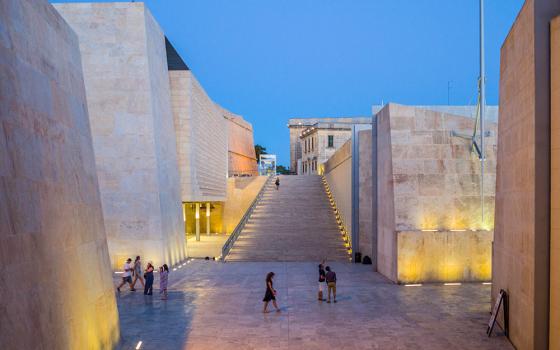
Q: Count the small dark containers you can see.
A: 2